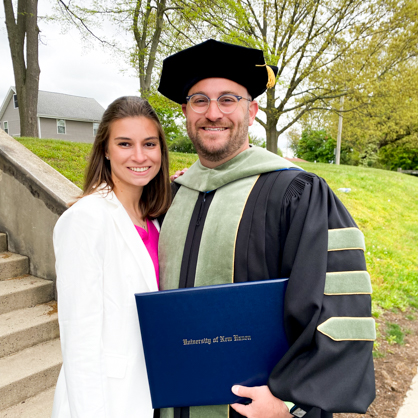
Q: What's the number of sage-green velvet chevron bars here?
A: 3